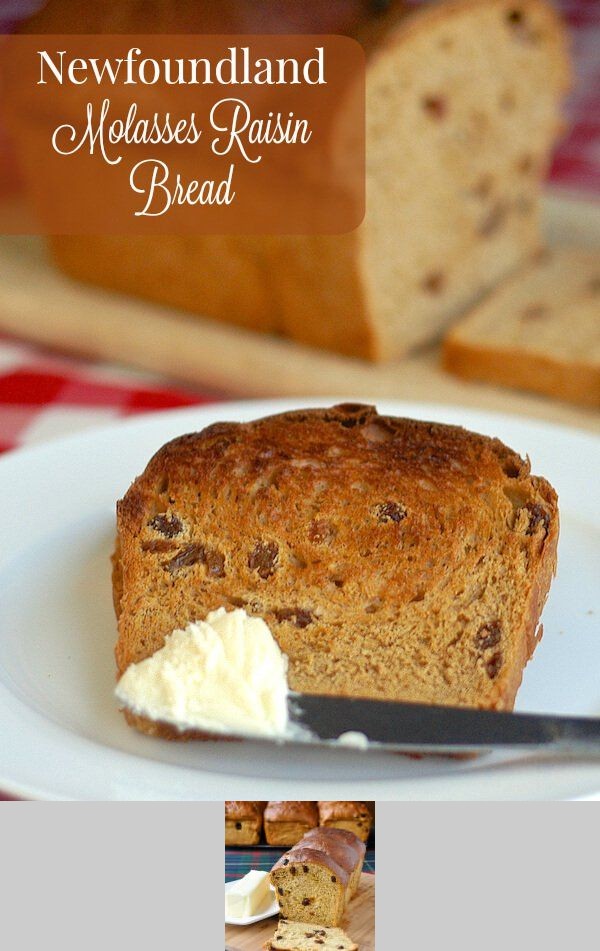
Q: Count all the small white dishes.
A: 1